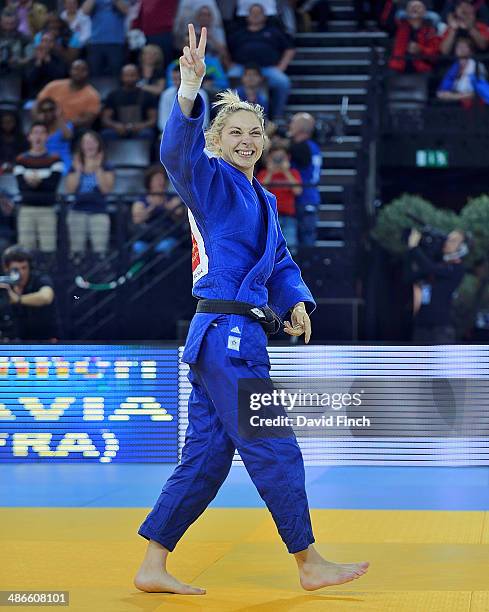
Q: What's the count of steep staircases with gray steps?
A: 1